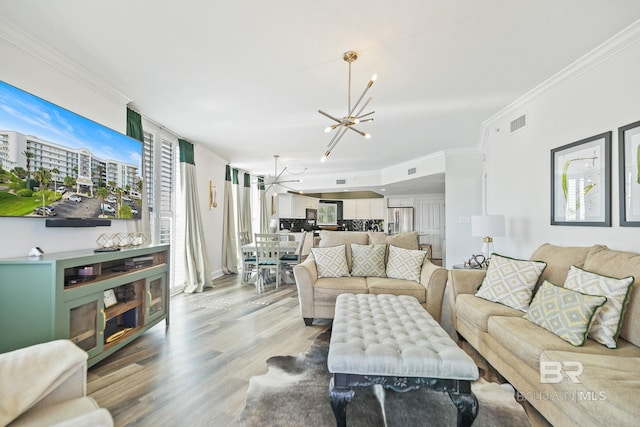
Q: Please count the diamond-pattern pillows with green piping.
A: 6